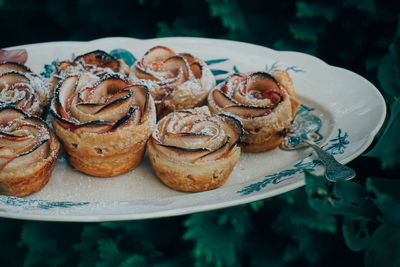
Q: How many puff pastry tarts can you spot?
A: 7